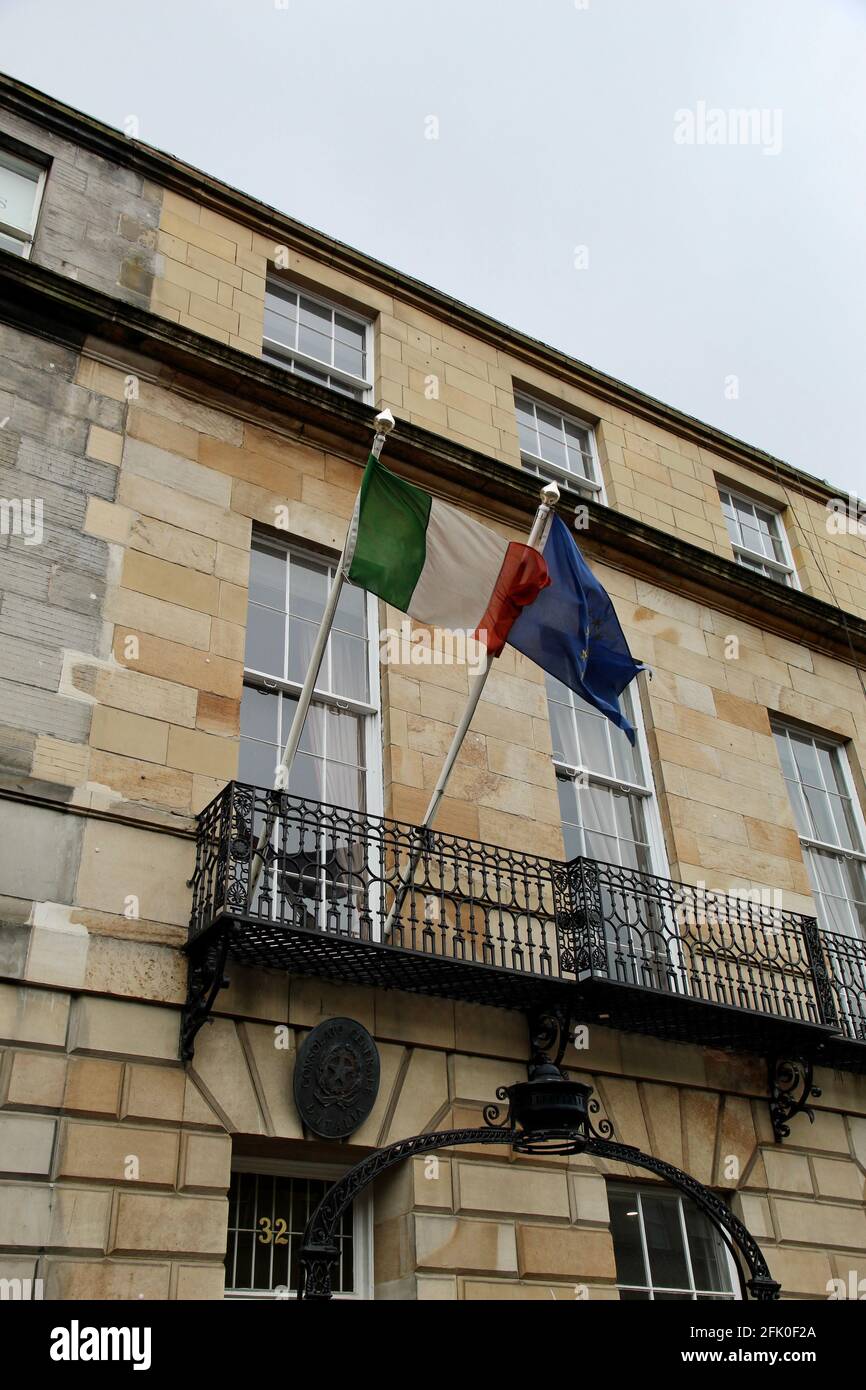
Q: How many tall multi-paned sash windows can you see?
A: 3